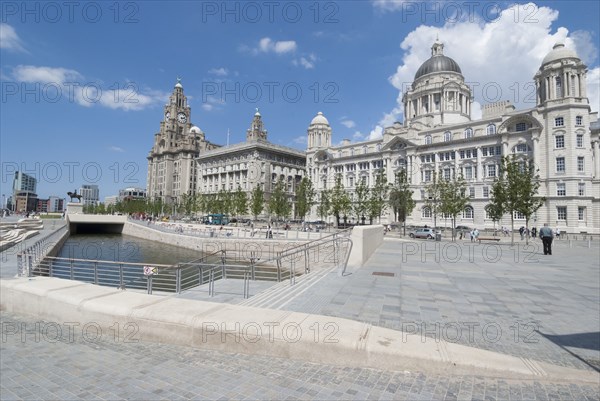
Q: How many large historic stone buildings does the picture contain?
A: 3